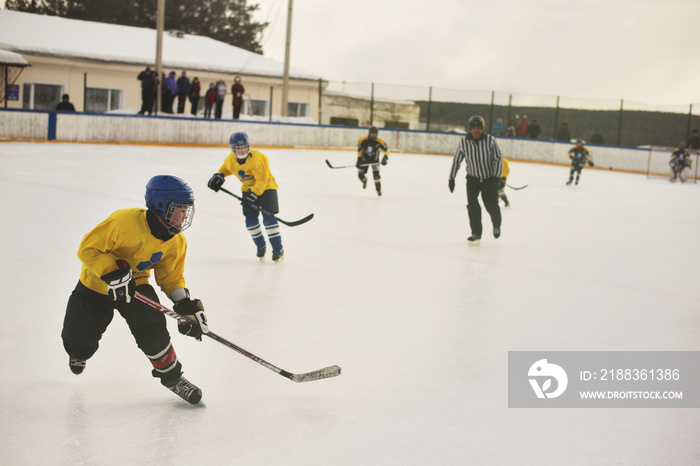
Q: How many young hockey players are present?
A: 6